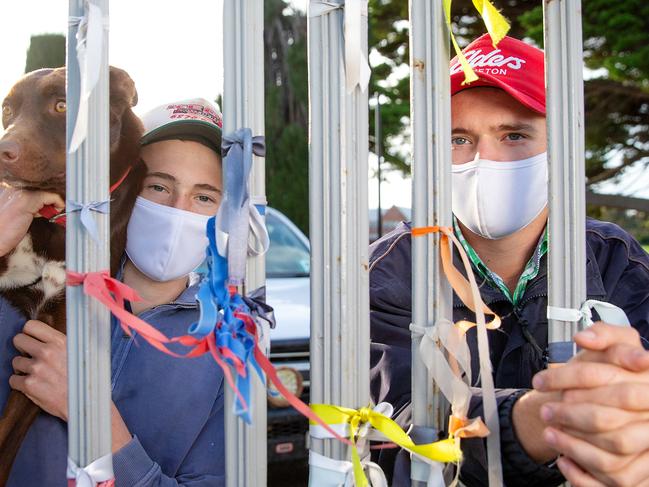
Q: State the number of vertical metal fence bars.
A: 5